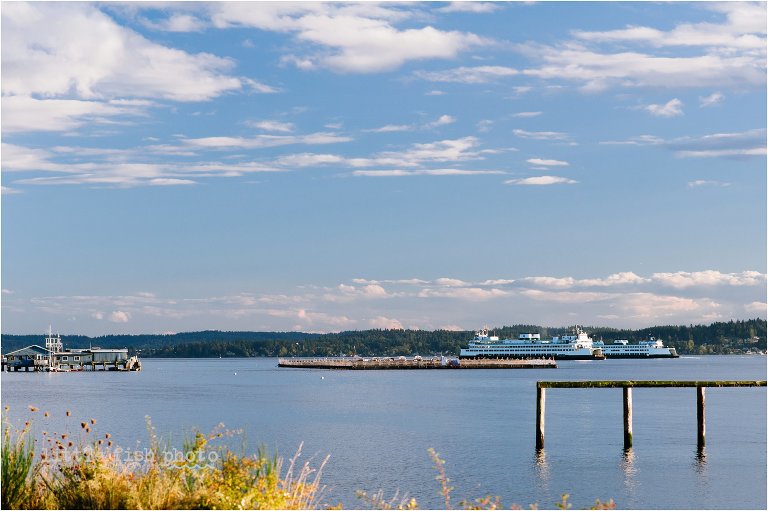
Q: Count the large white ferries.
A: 2